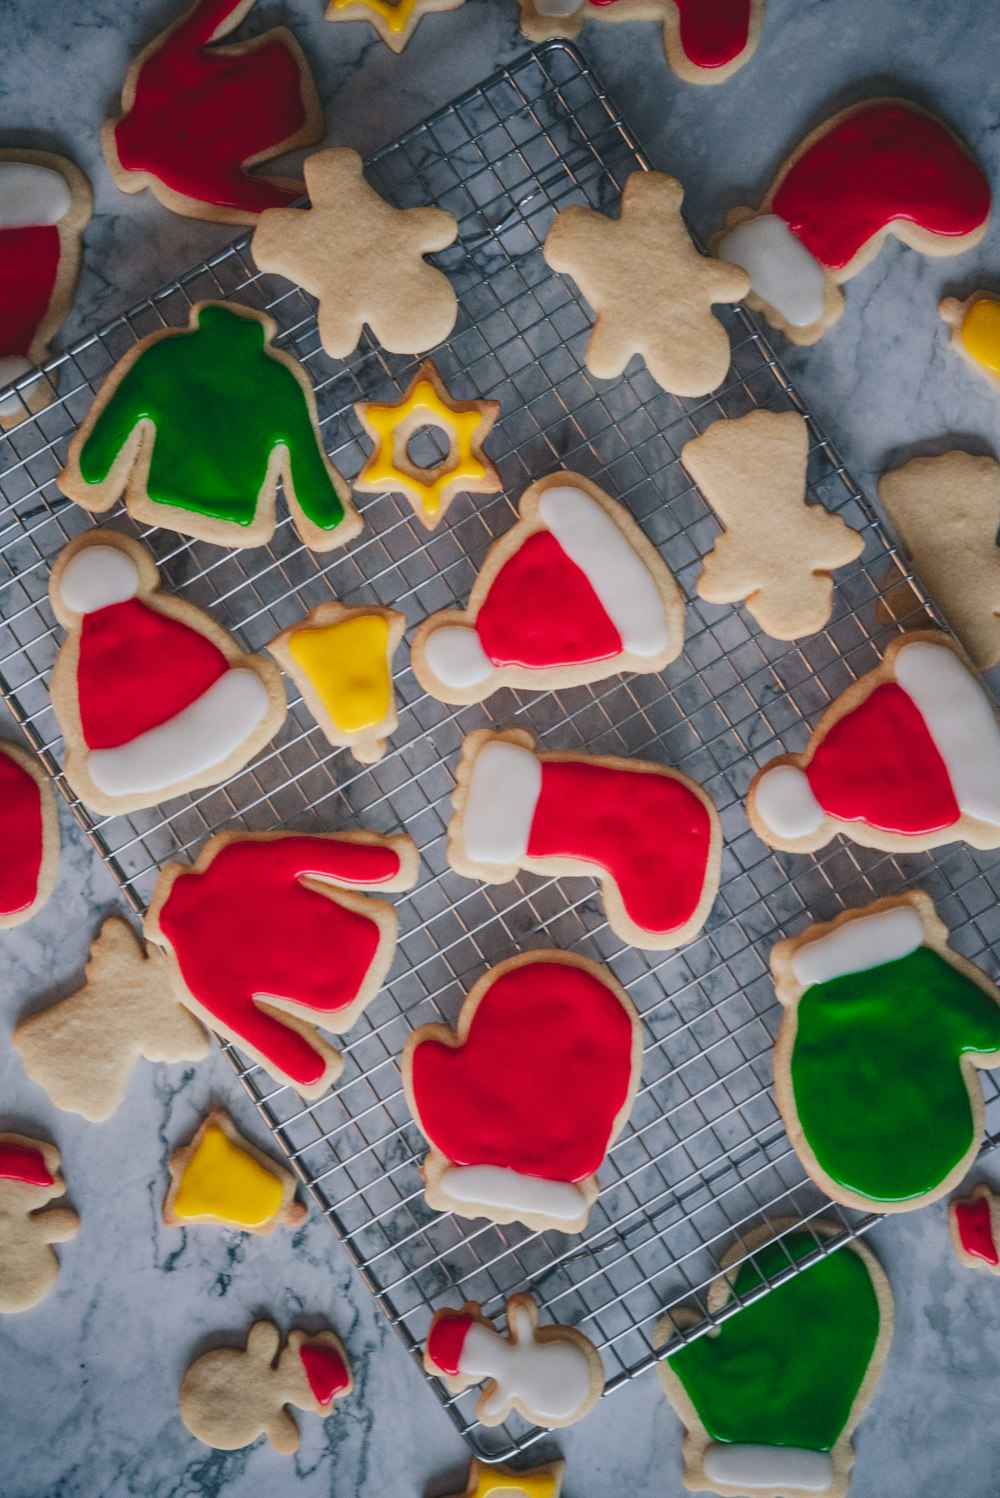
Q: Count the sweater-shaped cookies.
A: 3